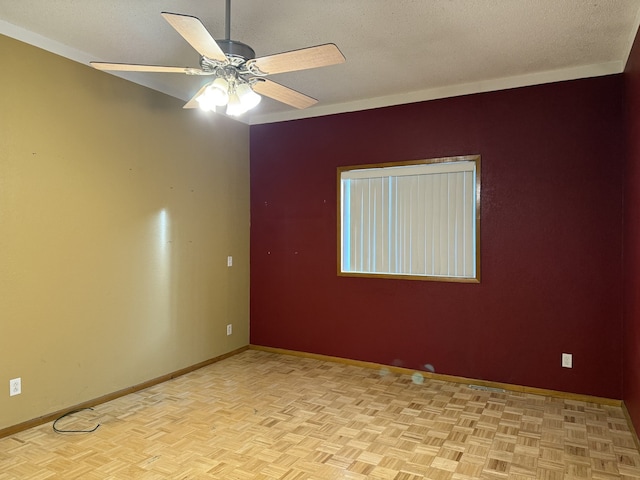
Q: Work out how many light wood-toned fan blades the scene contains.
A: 5